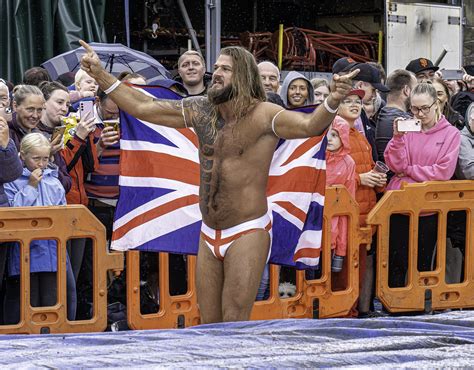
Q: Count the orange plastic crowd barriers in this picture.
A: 3